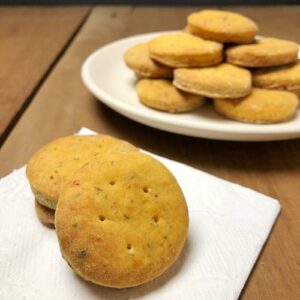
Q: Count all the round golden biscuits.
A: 11